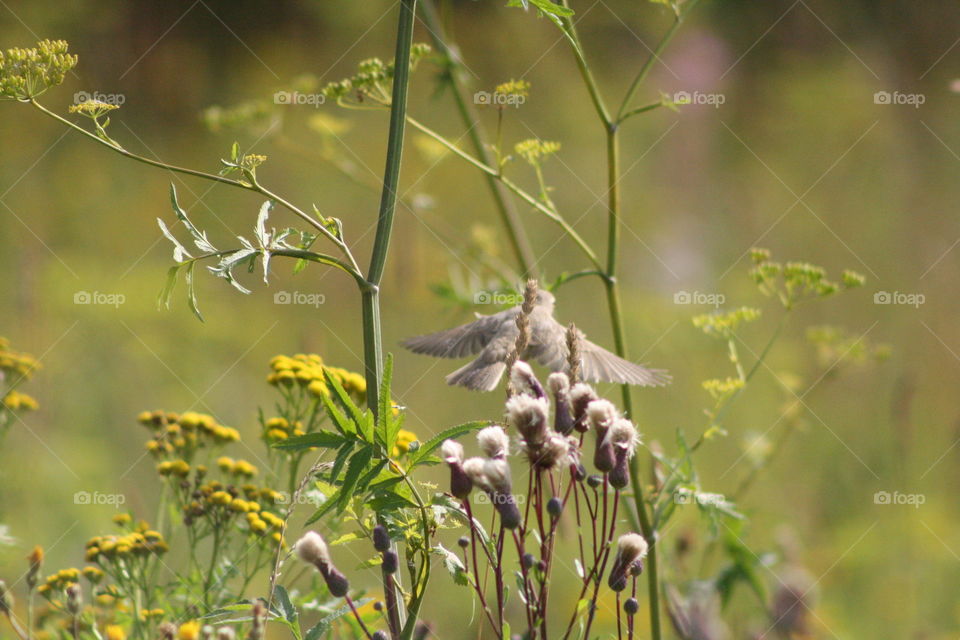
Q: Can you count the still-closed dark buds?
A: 12